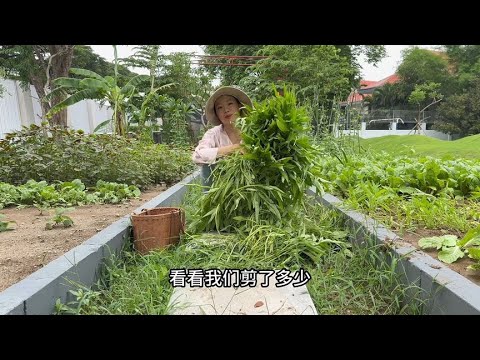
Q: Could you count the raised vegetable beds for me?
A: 2